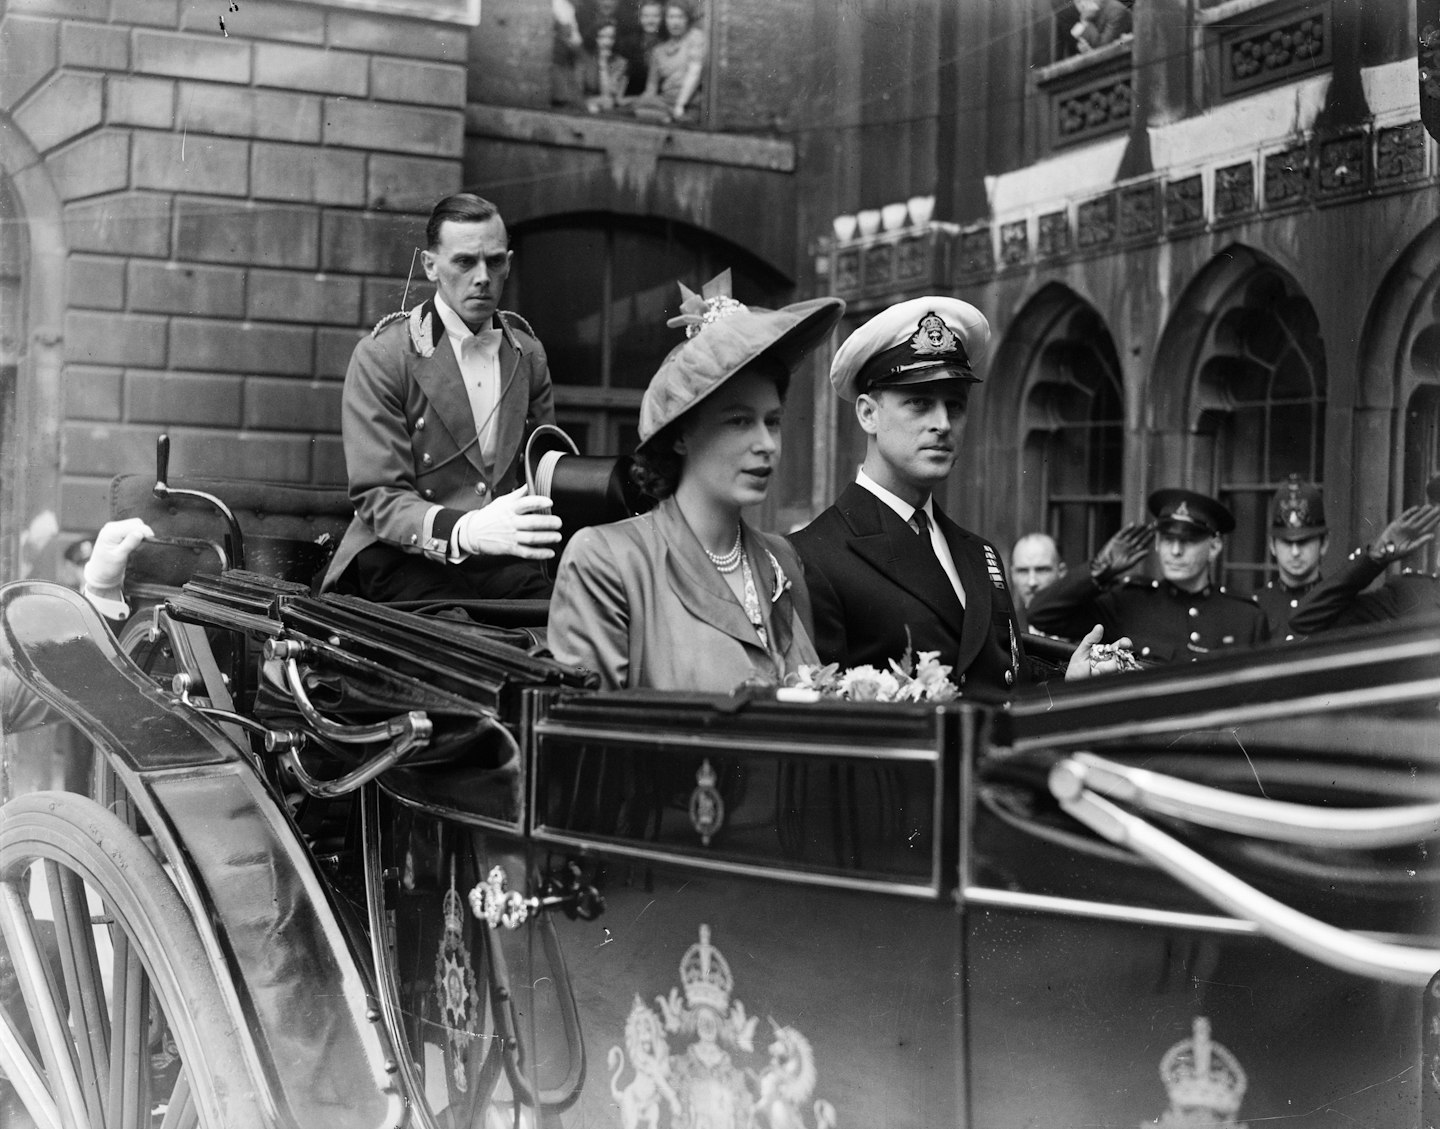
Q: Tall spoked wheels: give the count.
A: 1